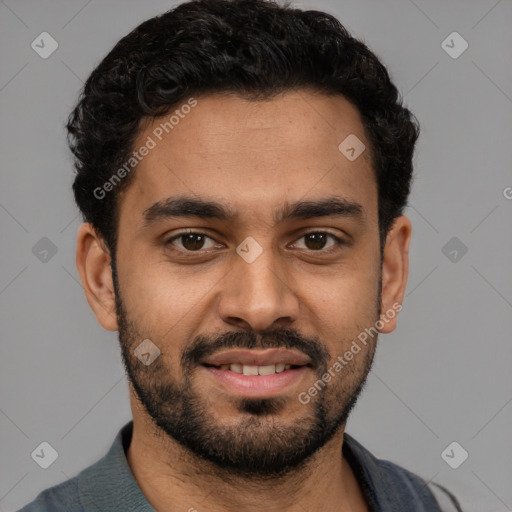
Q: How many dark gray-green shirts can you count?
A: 1